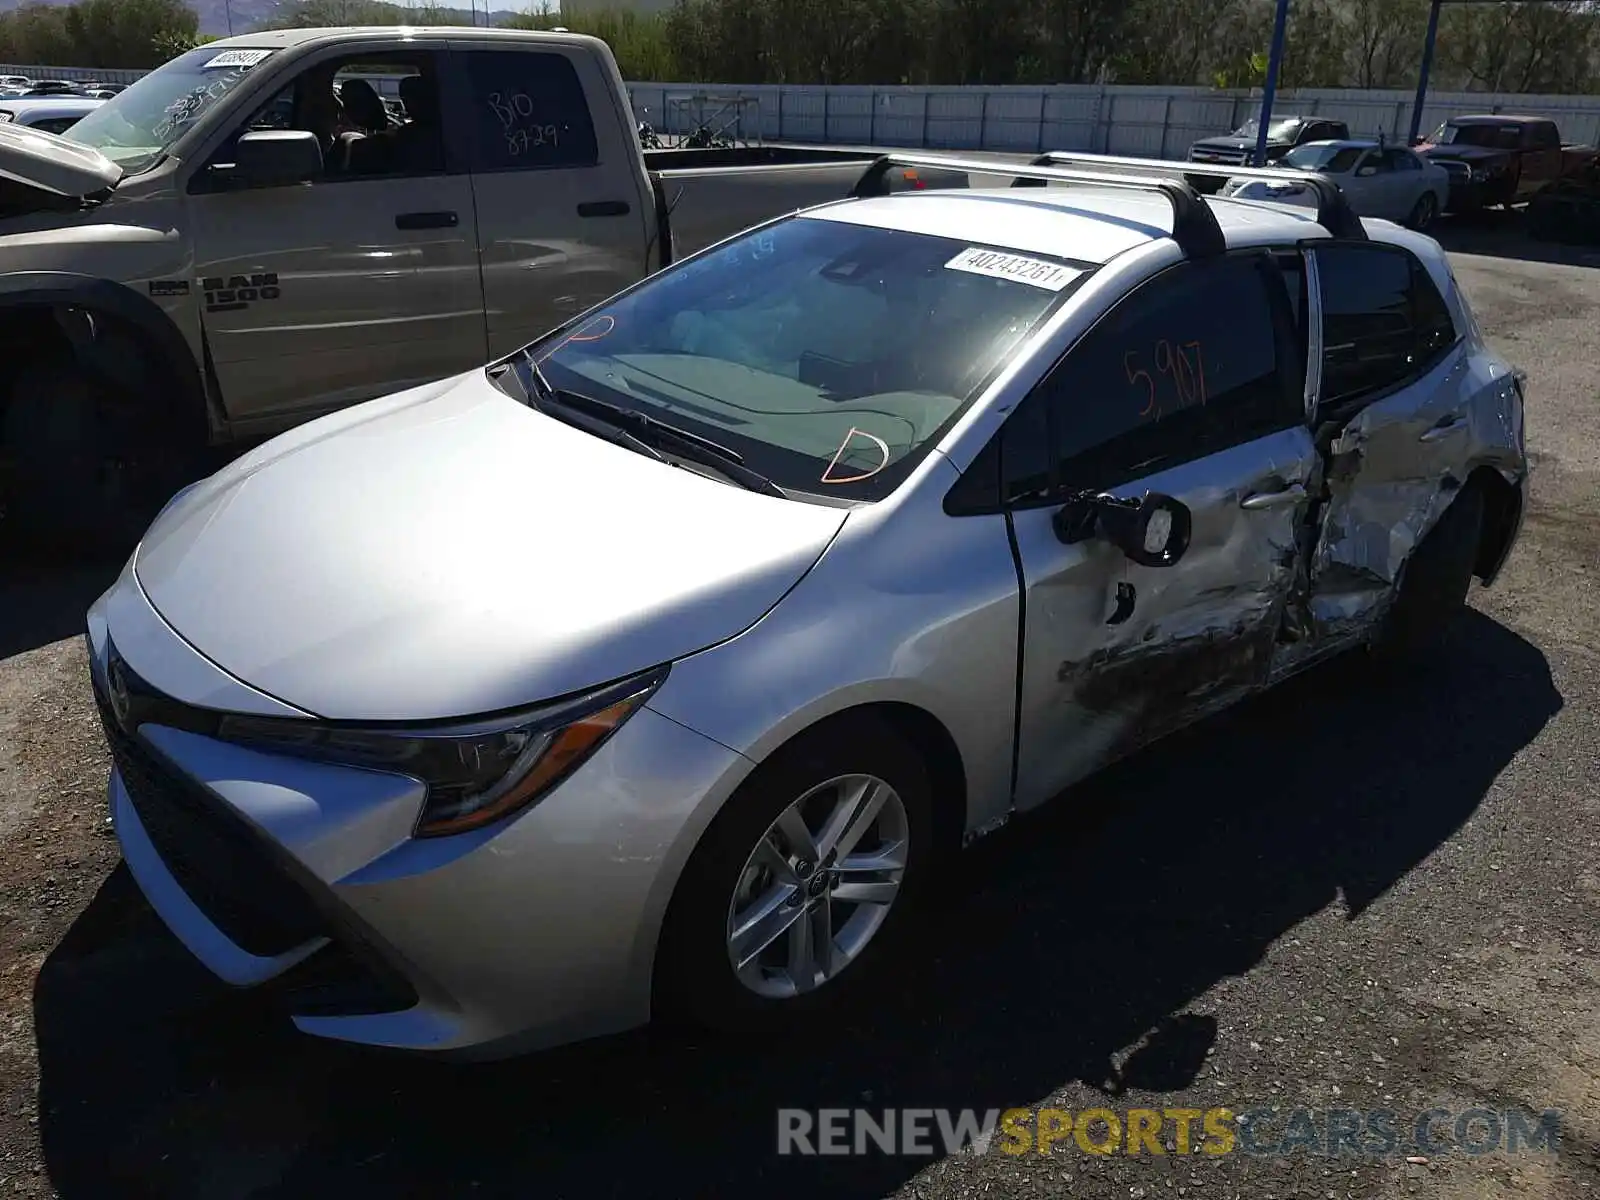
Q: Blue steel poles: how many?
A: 2